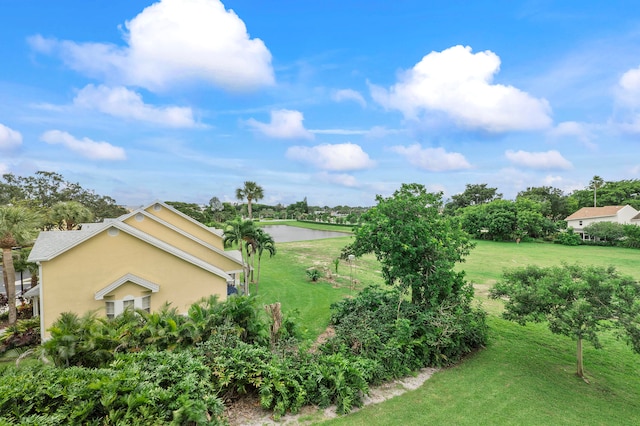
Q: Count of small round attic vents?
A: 3